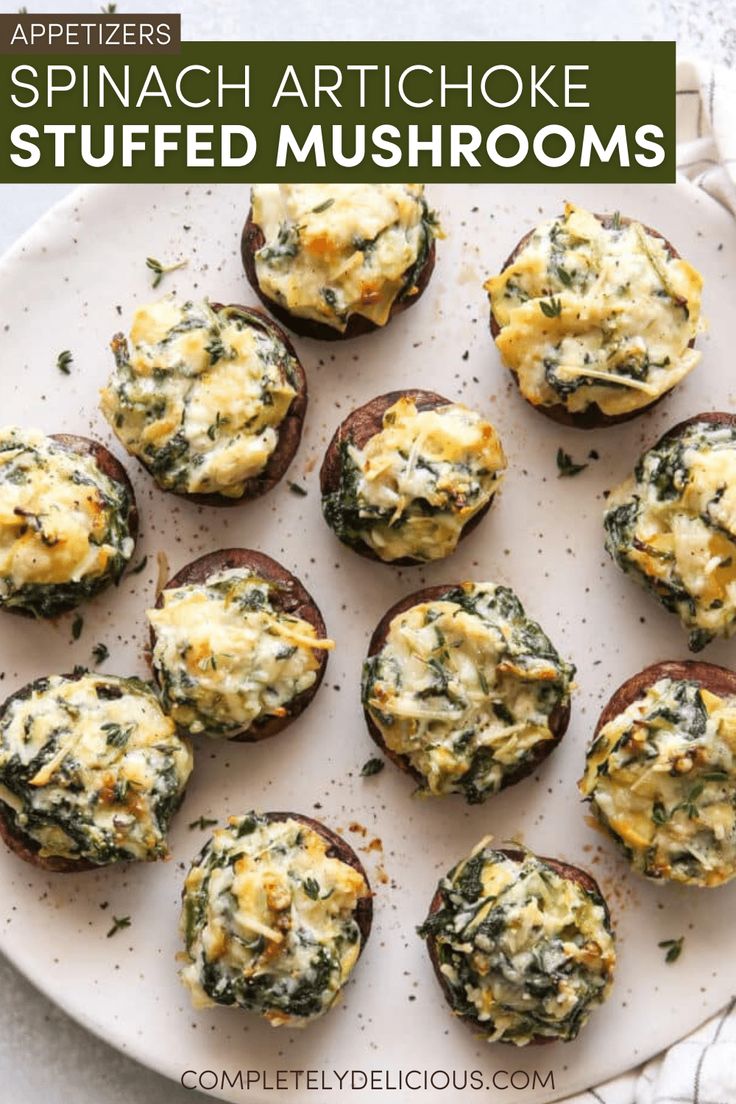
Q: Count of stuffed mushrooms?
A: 12